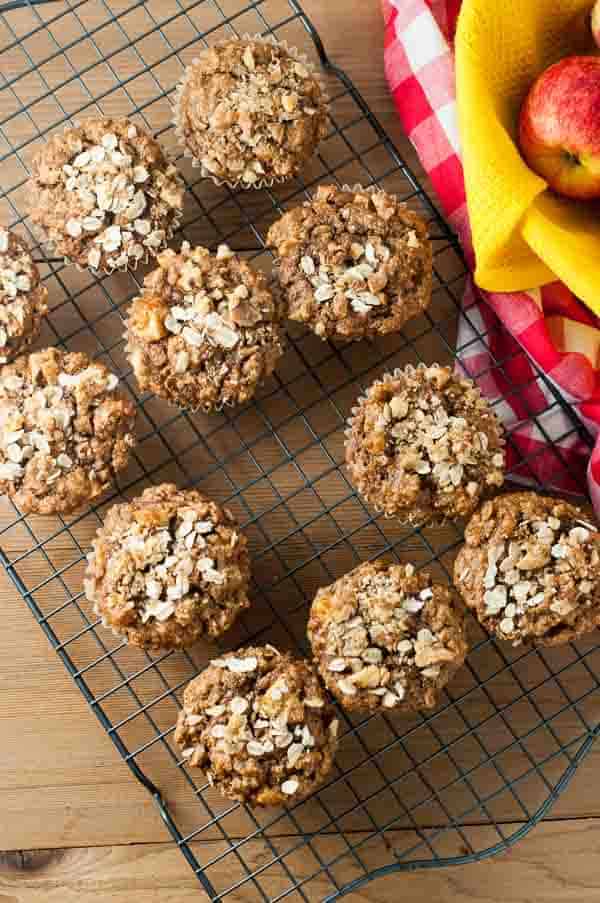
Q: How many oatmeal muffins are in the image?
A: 11